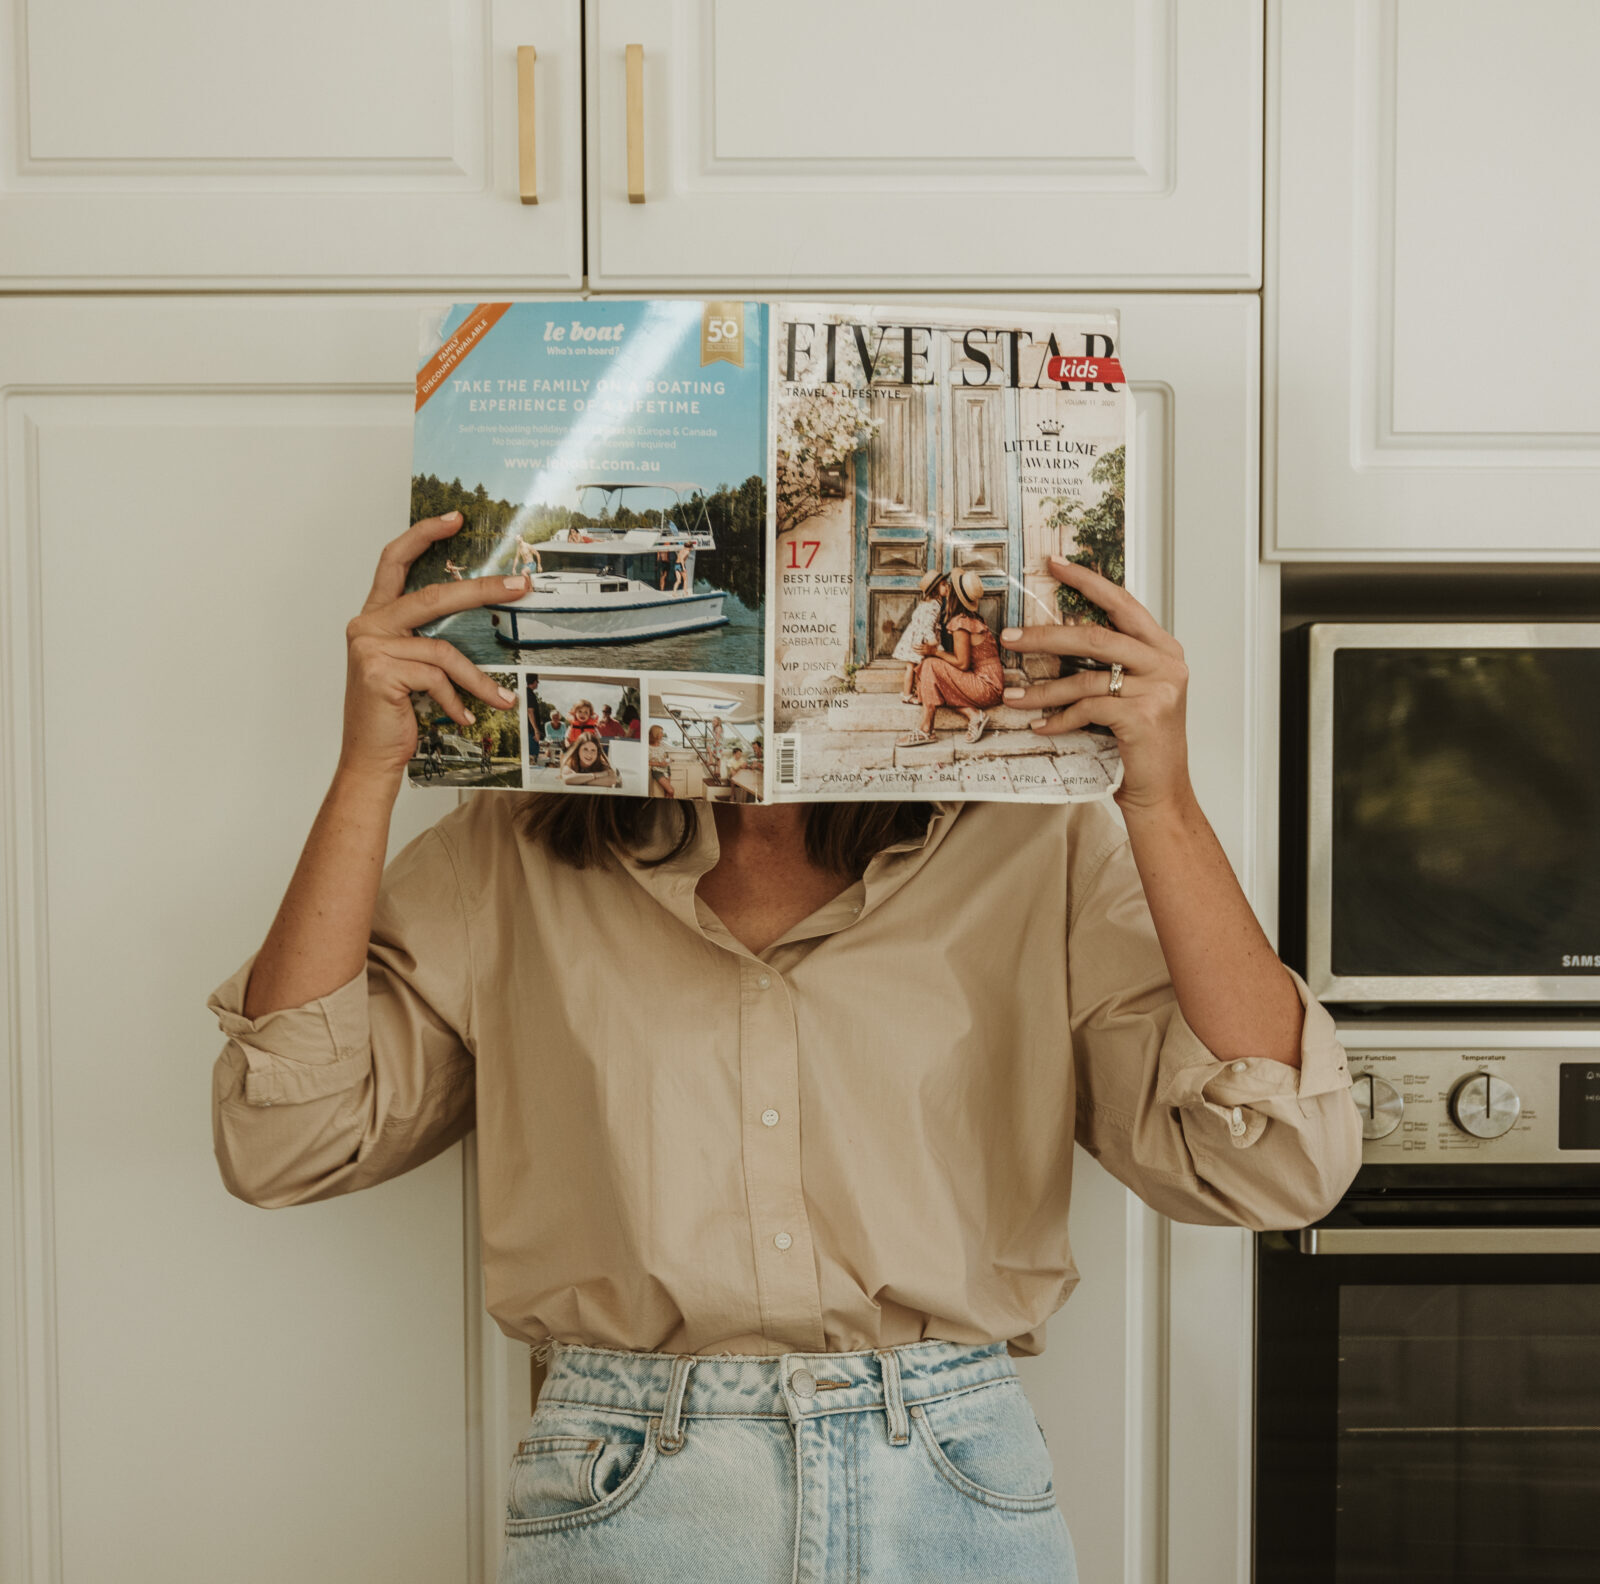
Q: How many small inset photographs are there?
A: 3